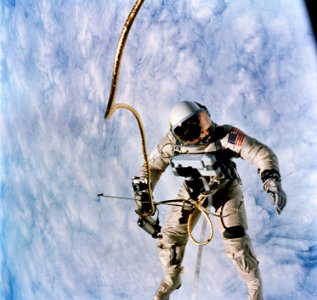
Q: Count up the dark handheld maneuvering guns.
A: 1